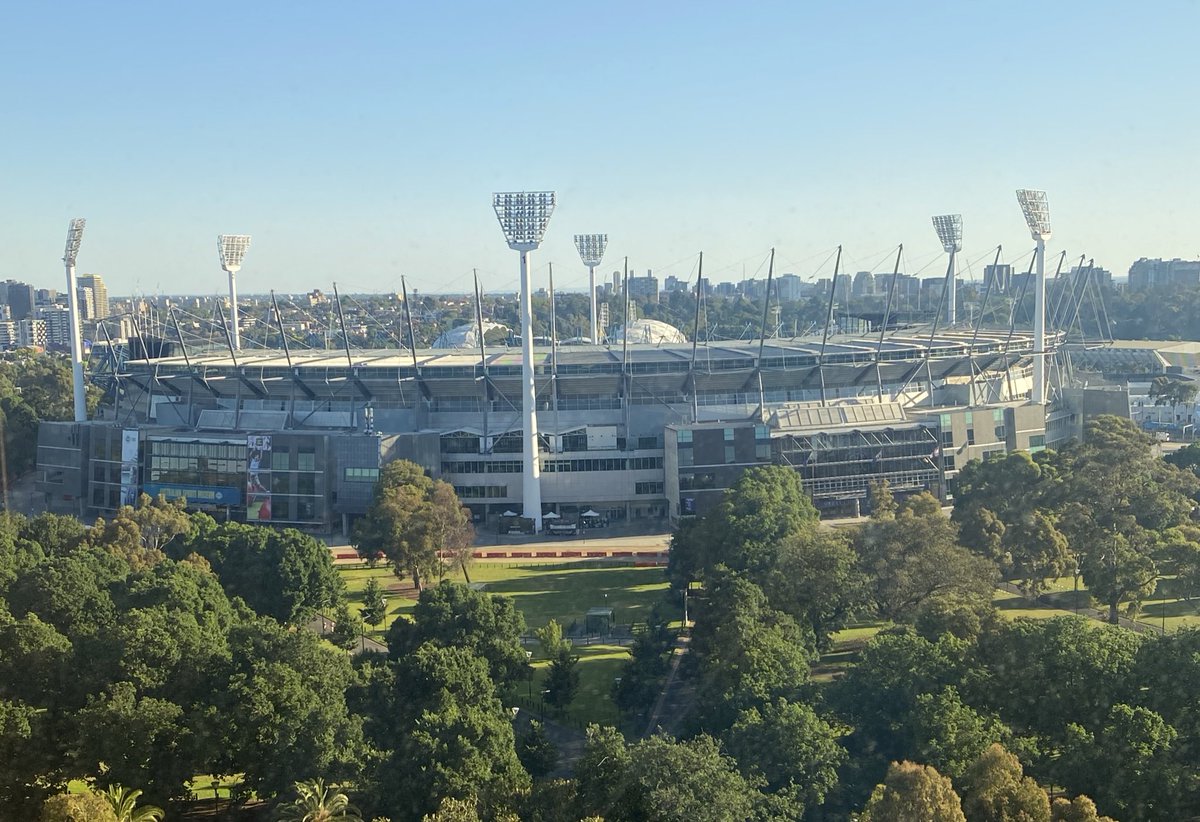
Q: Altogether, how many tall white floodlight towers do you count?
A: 6